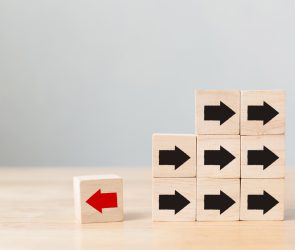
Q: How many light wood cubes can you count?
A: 9